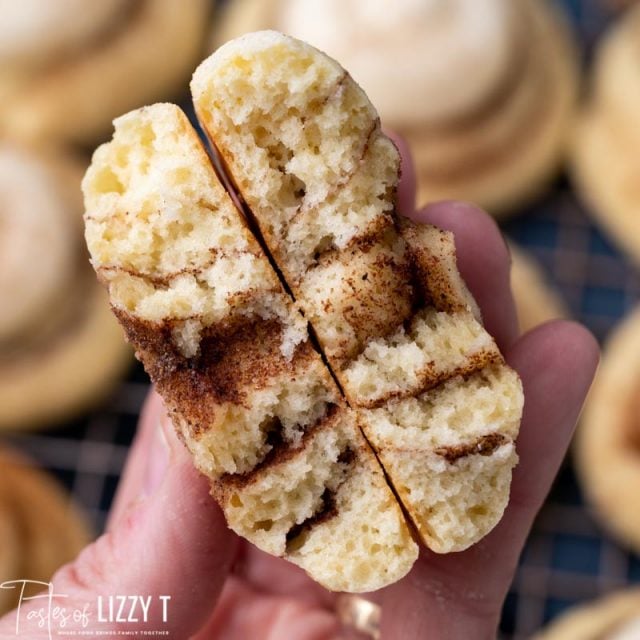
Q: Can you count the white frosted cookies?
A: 3